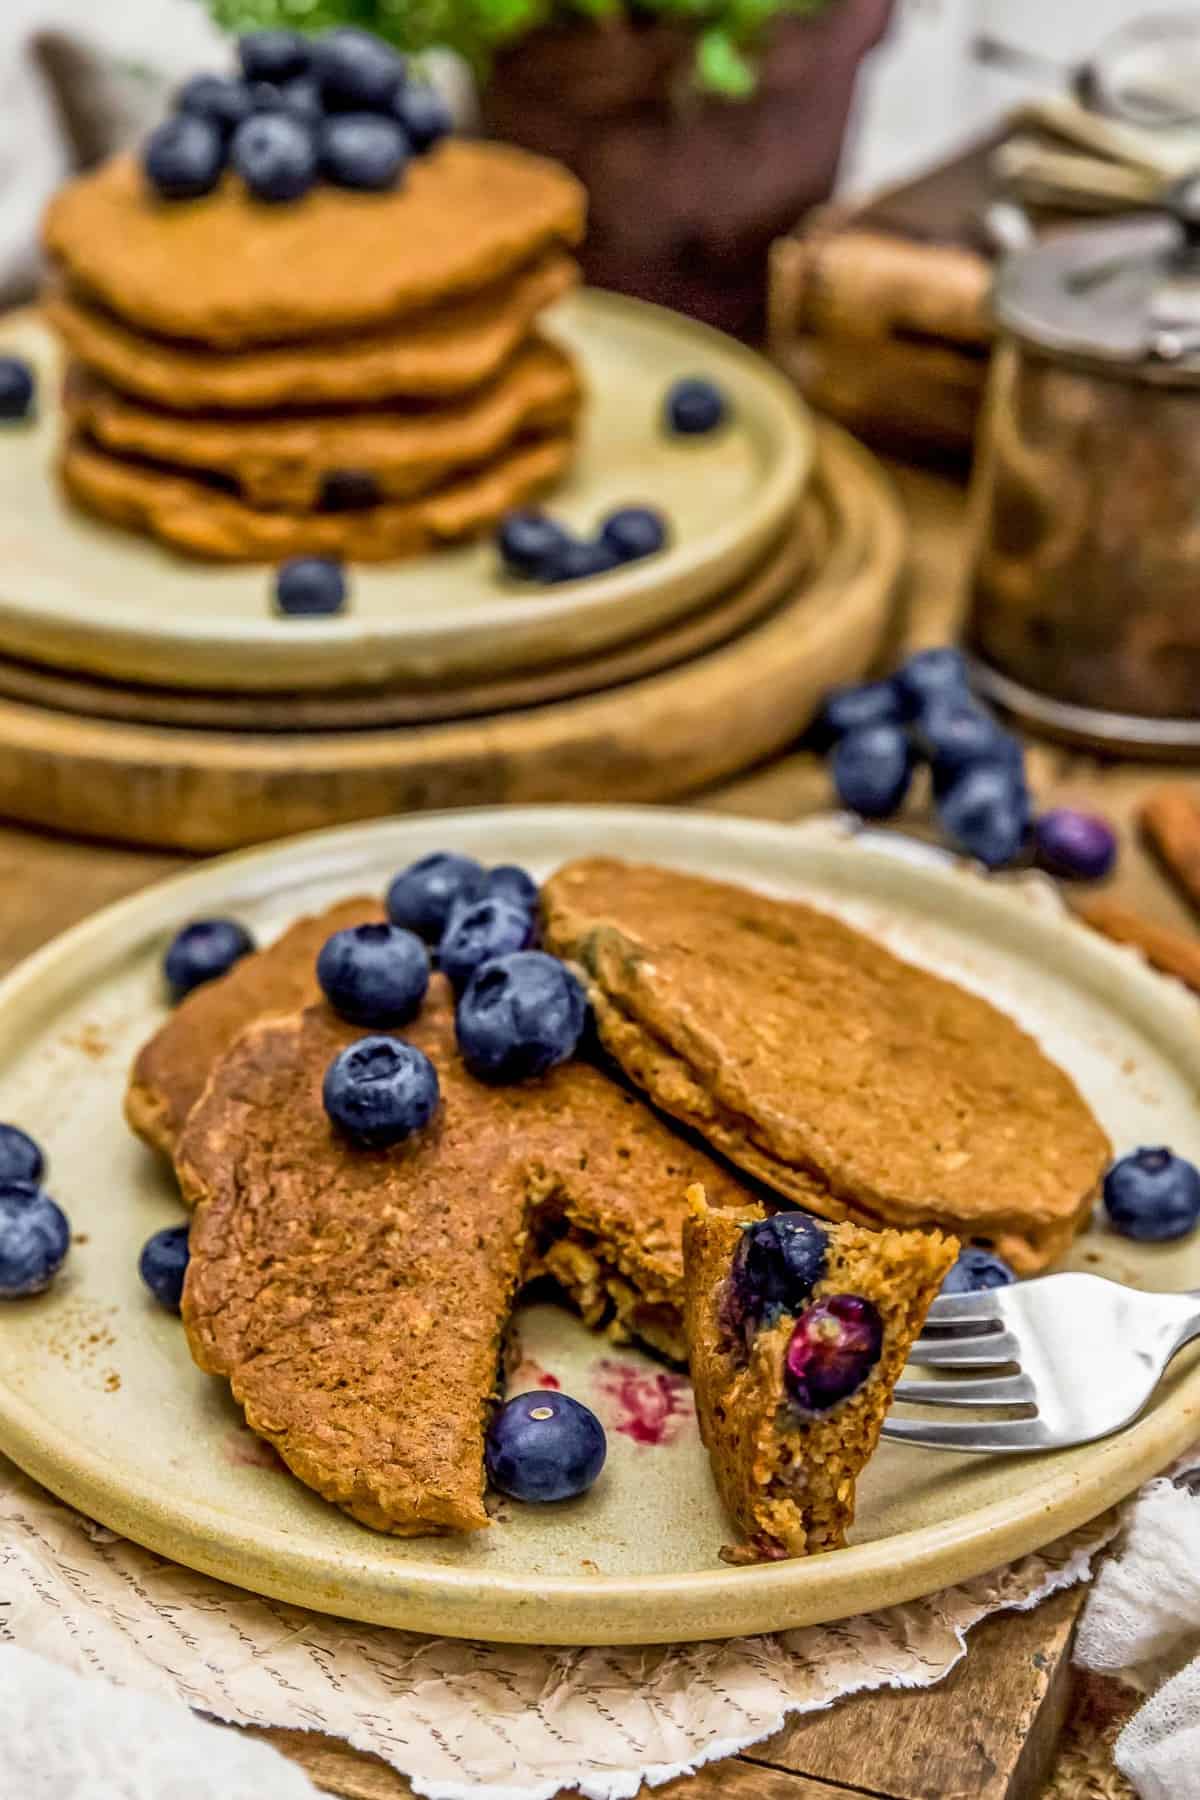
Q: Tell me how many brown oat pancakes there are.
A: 7